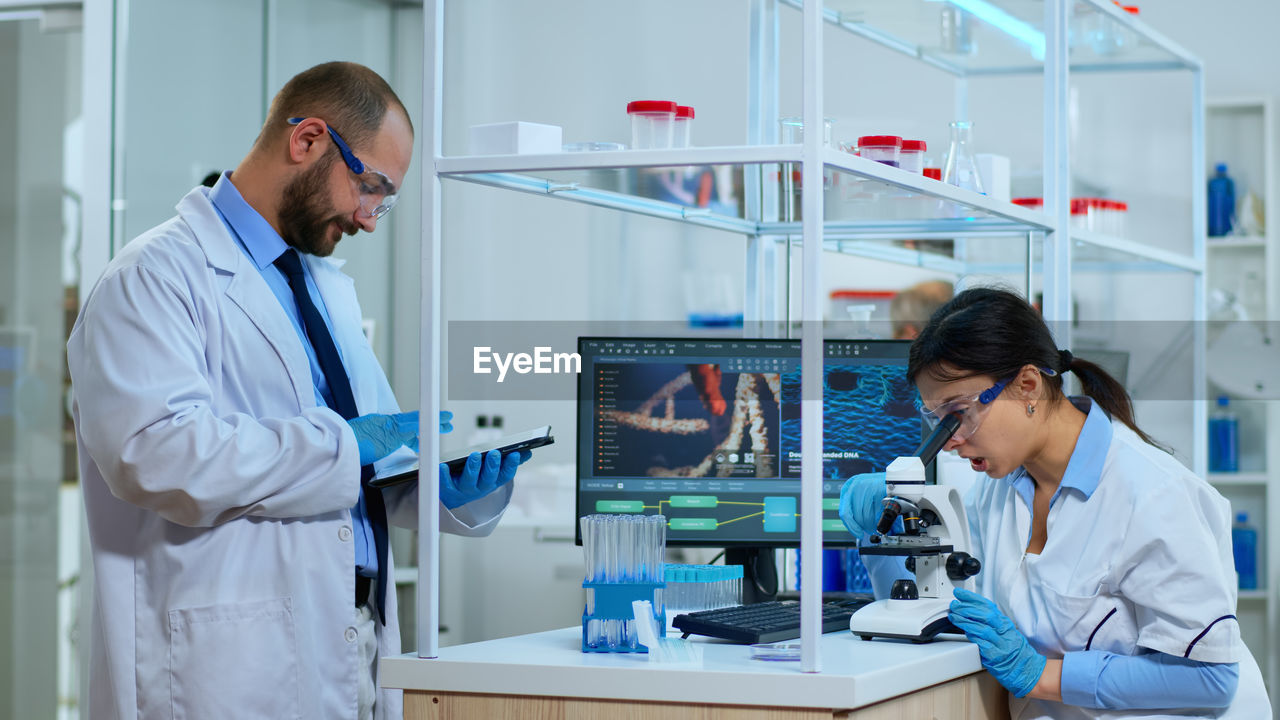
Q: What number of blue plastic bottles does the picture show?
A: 3